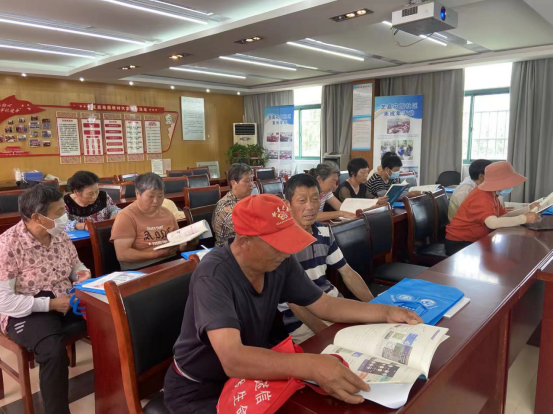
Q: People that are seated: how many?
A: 12